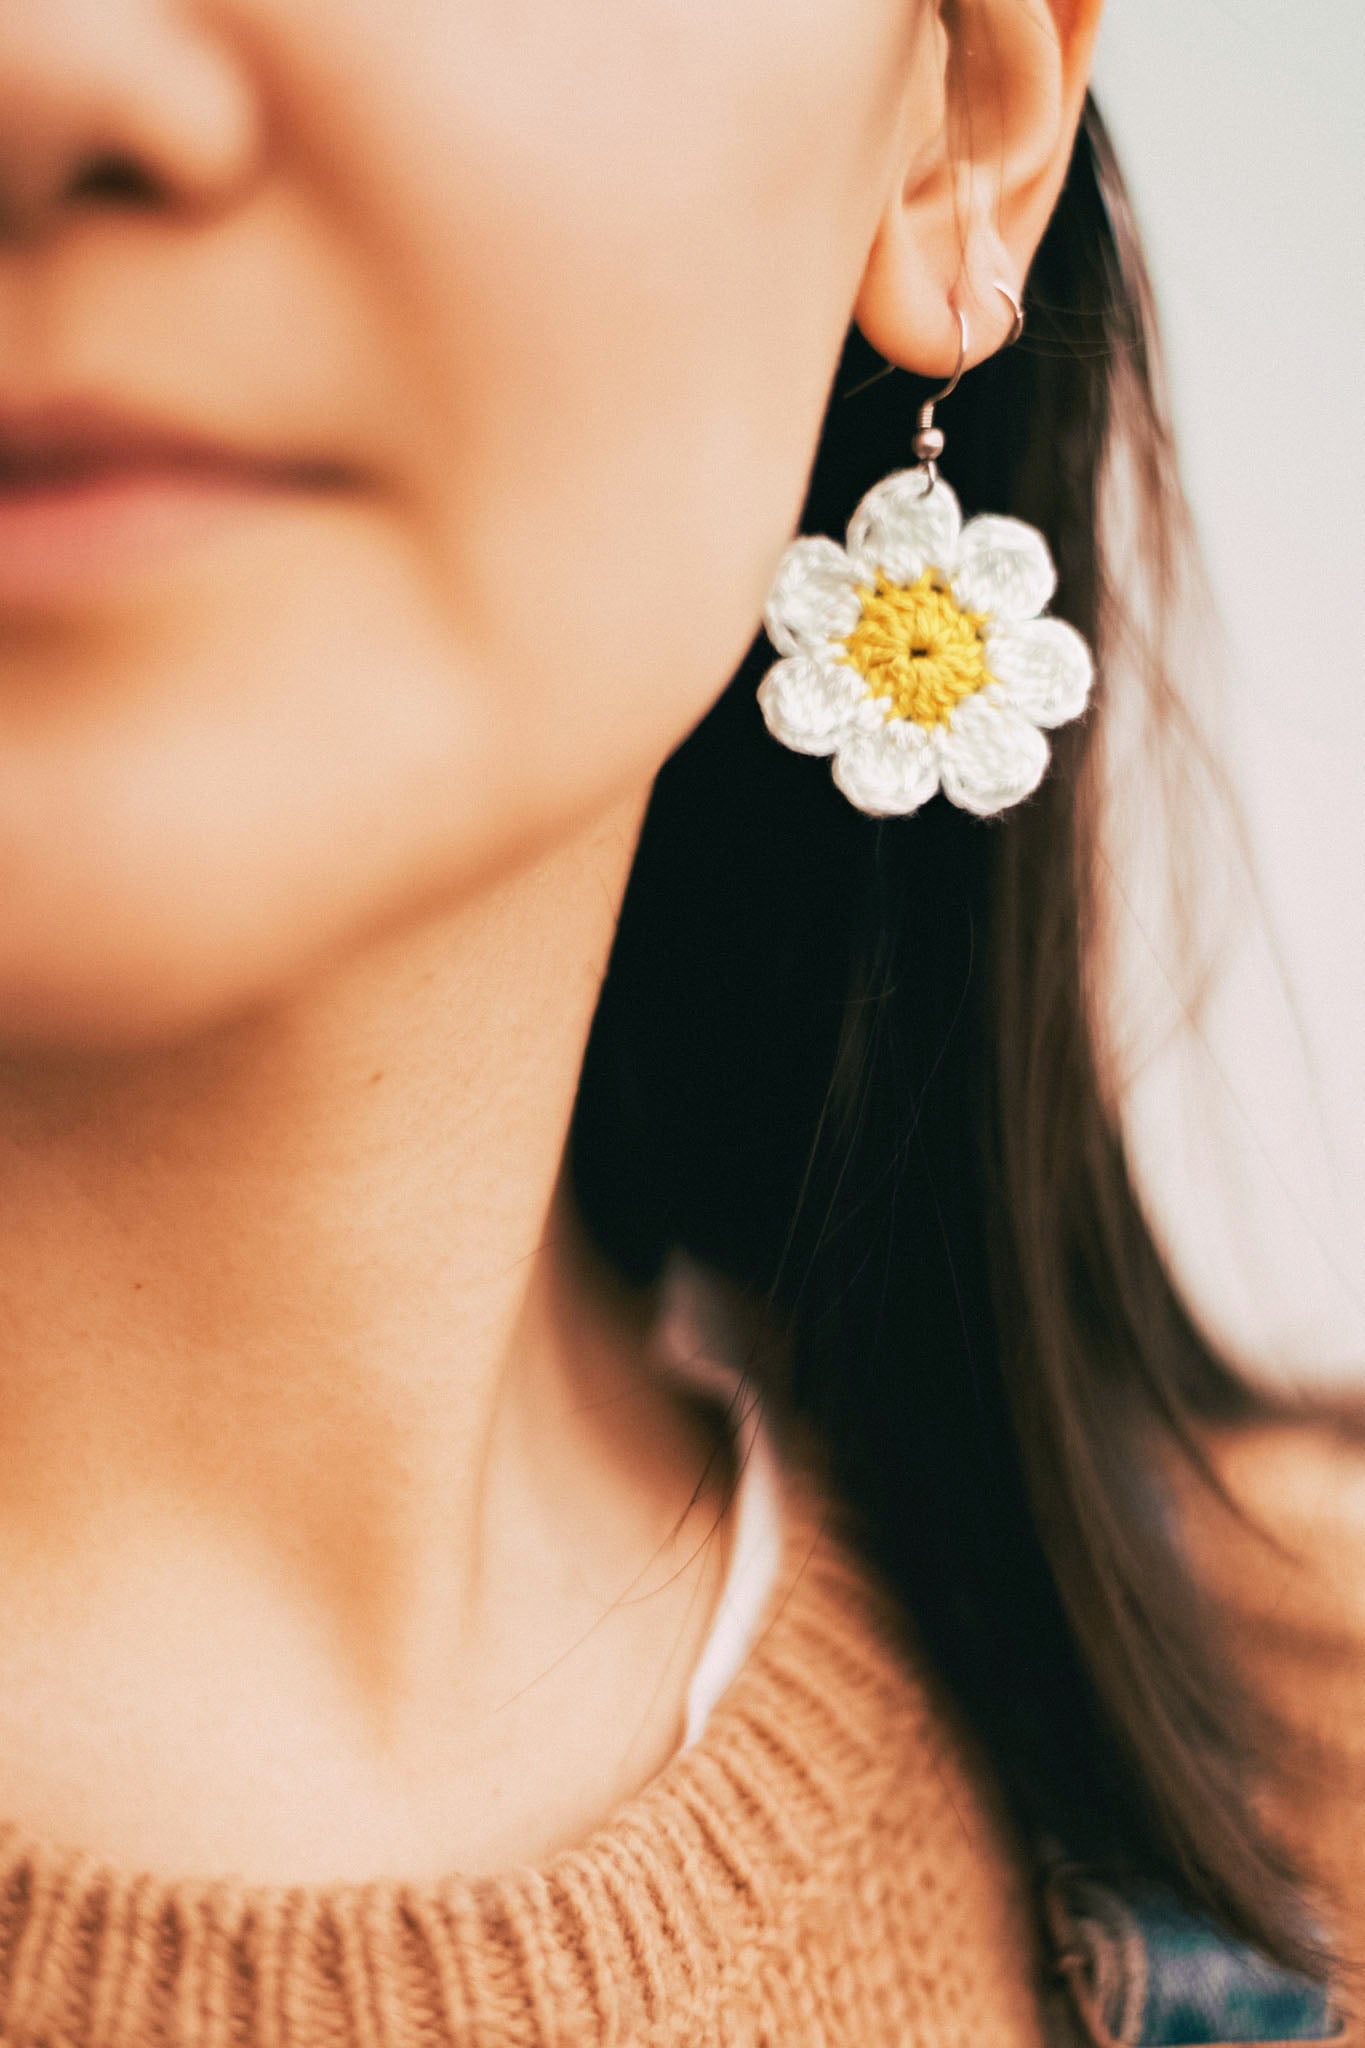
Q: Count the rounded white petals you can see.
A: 7